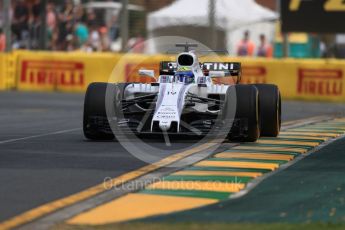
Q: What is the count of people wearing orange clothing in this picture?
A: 2